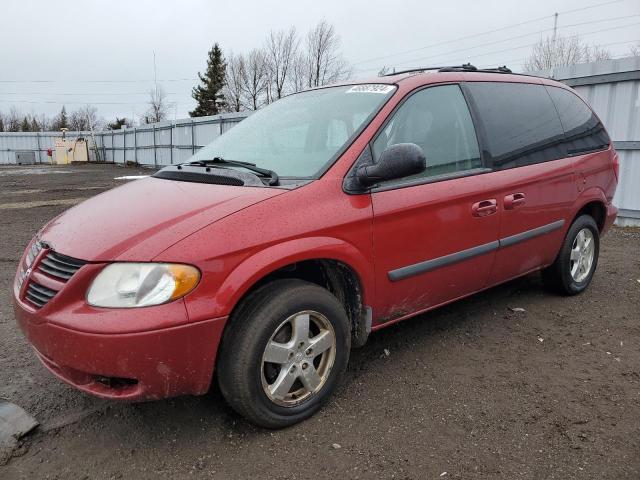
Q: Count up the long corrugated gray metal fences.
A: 1